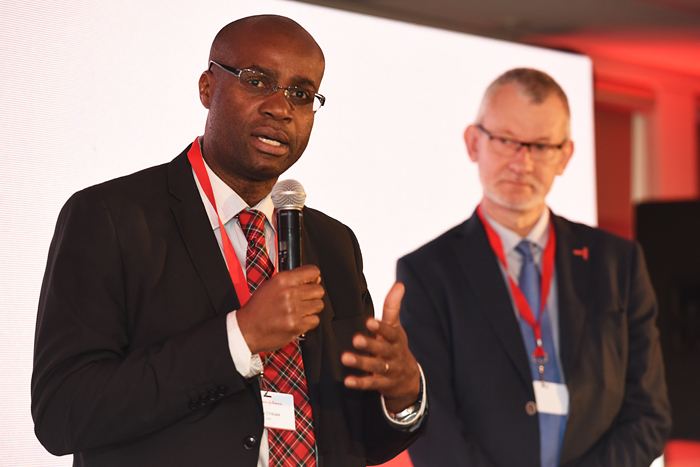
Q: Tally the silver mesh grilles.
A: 1